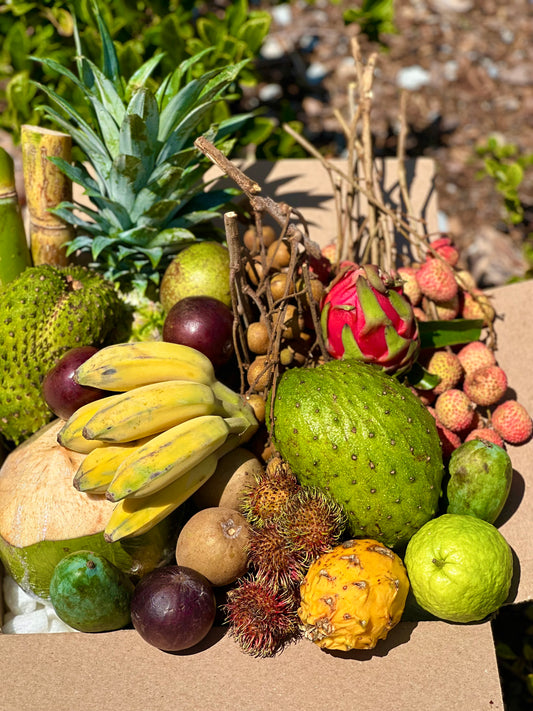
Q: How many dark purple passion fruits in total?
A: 3